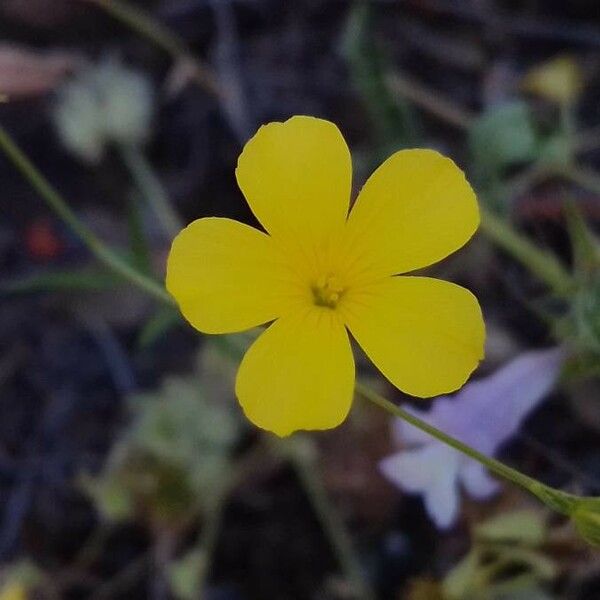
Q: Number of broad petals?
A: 5